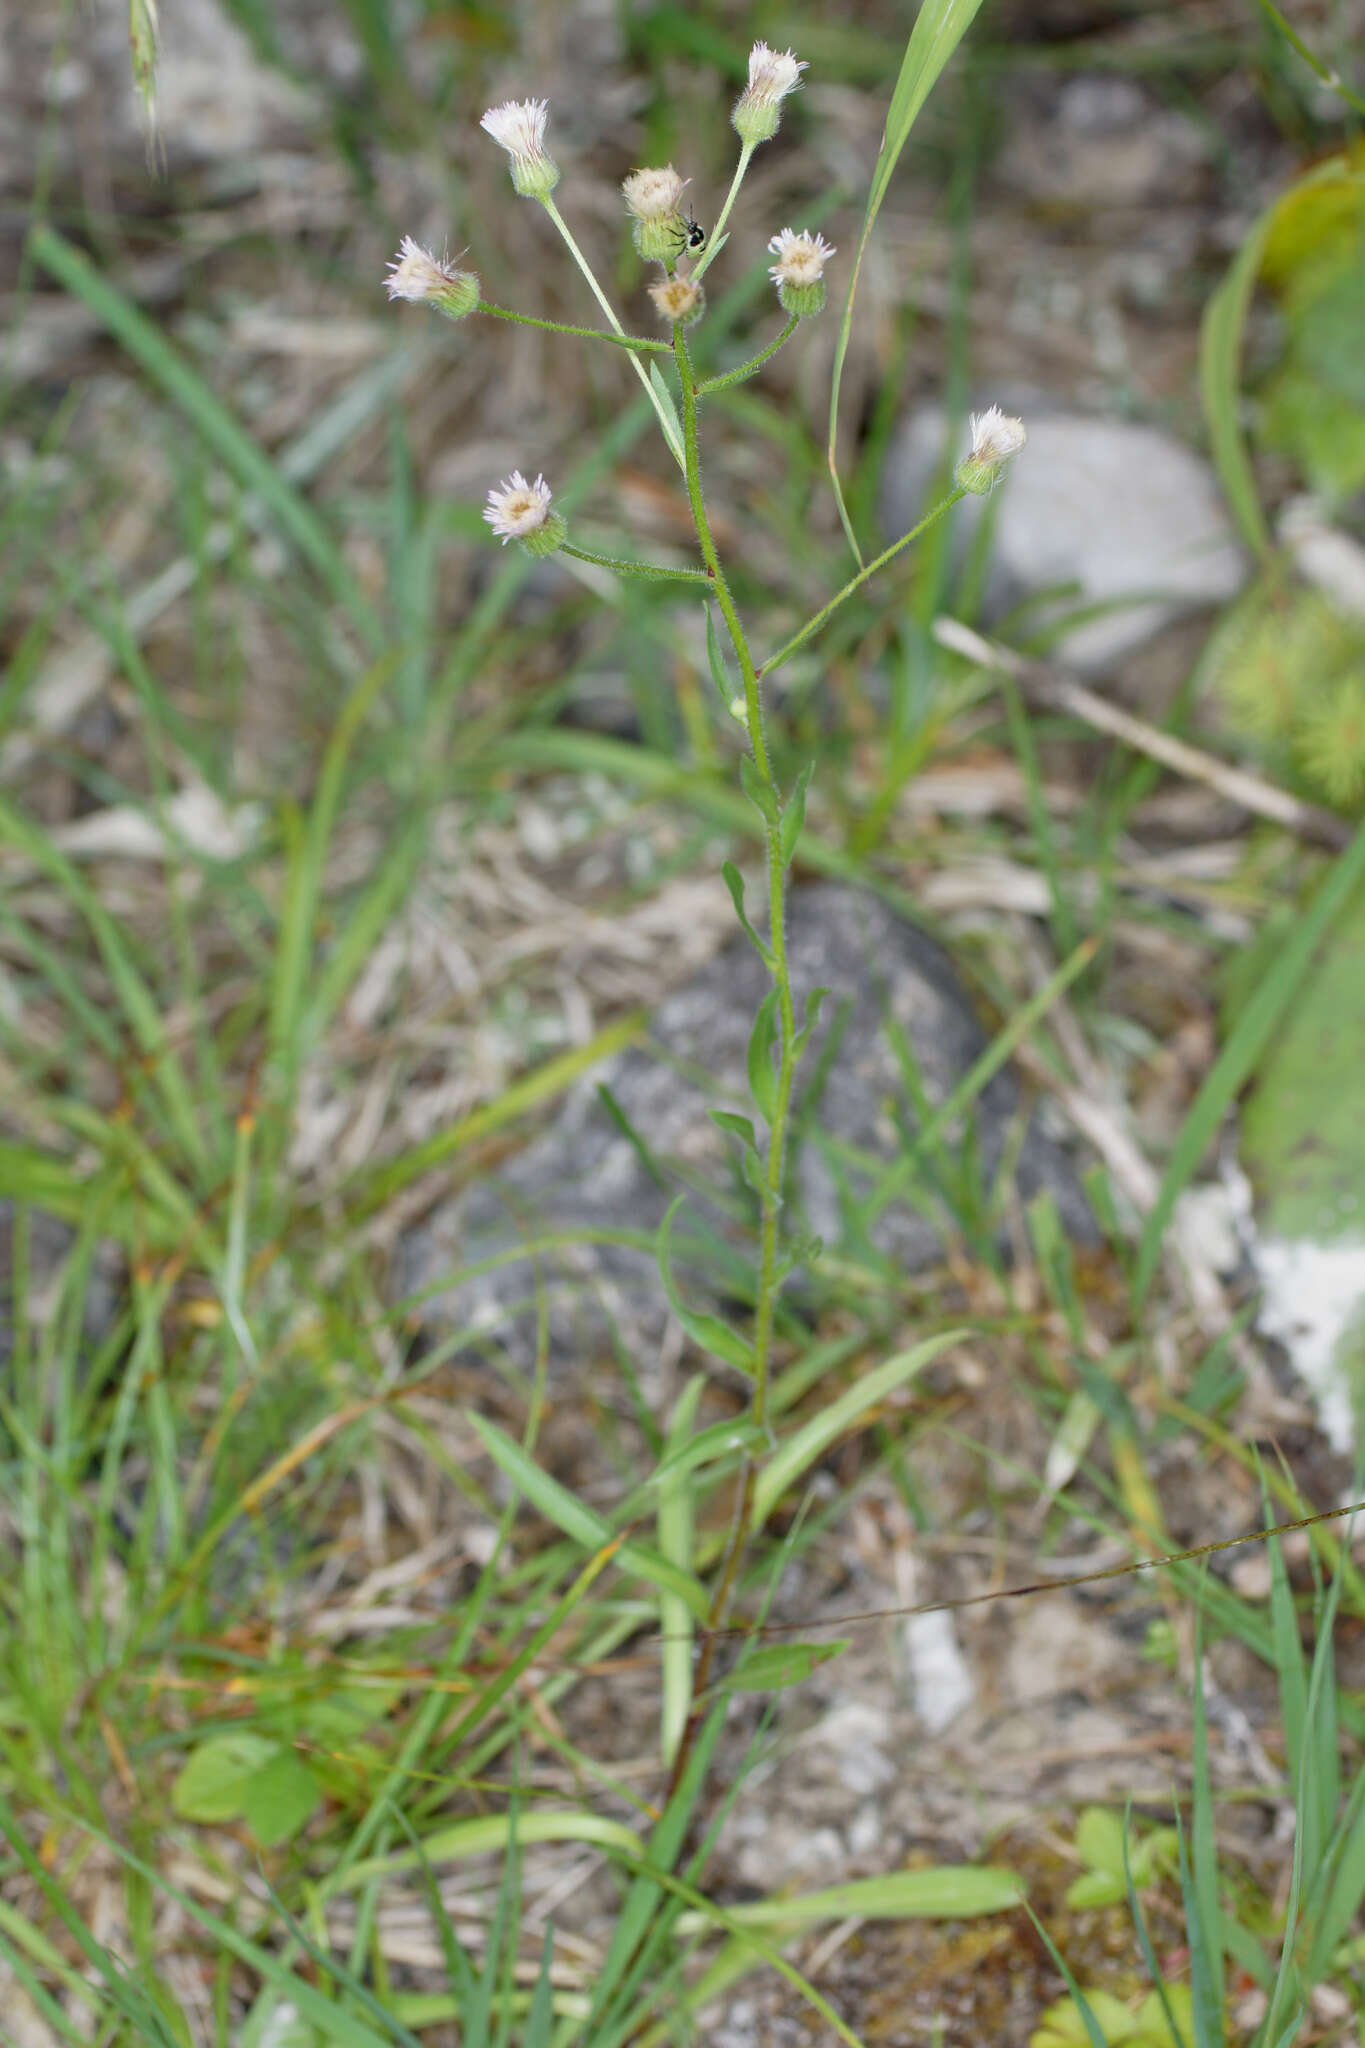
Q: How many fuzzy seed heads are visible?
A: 8